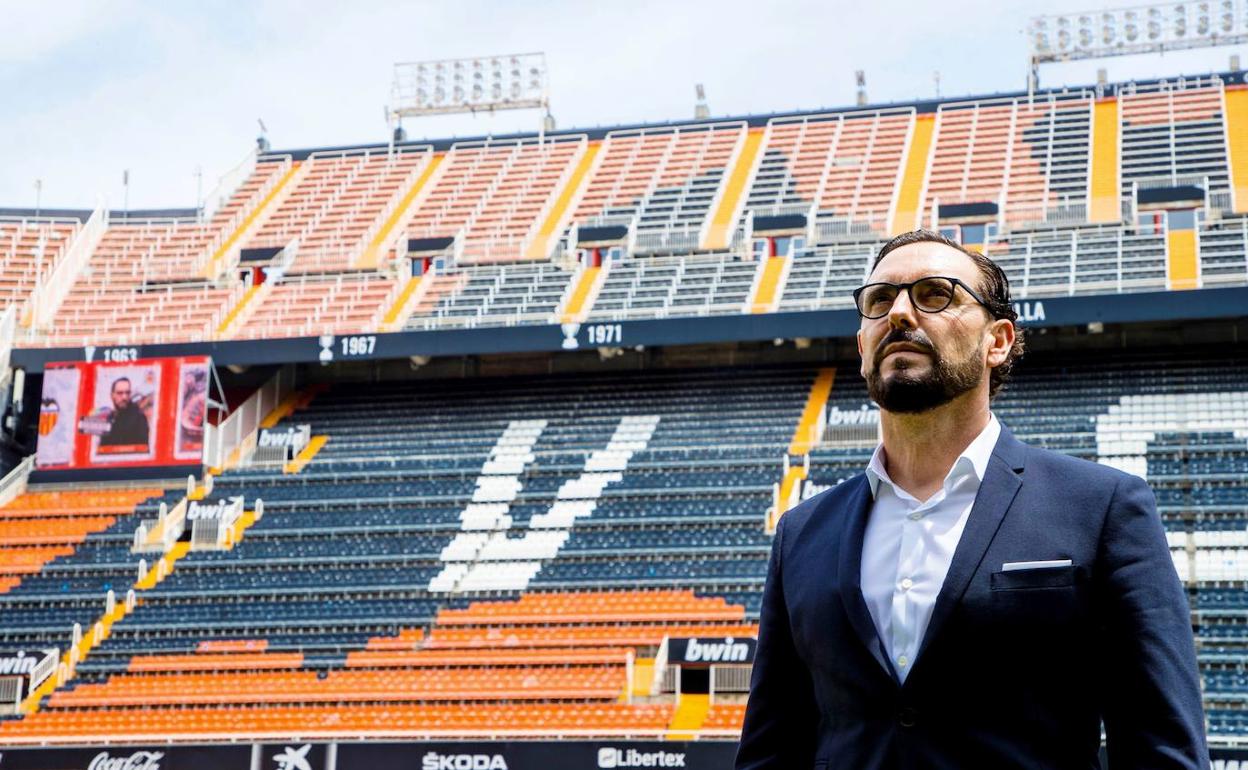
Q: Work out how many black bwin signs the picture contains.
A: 6